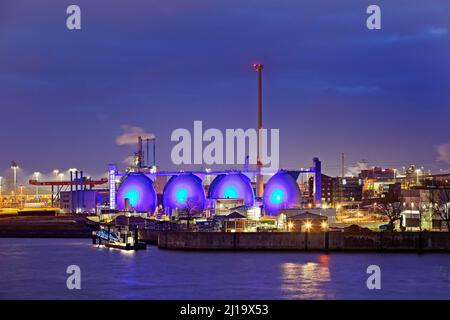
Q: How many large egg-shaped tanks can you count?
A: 4